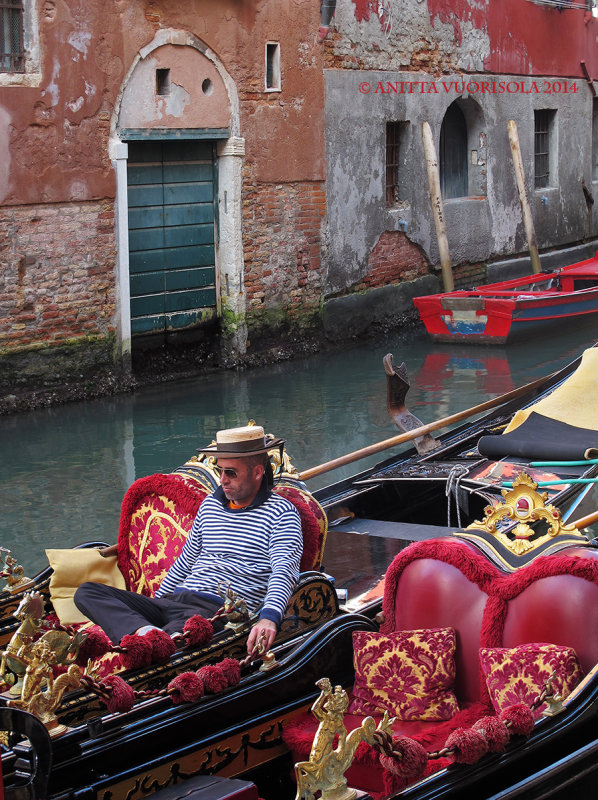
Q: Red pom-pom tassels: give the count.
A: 12